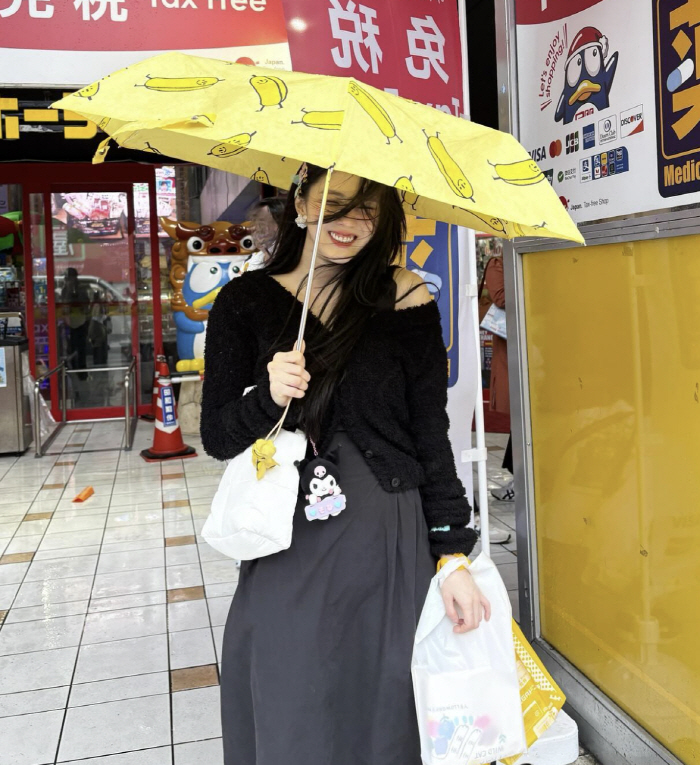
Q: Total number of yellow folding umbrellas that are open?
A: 1